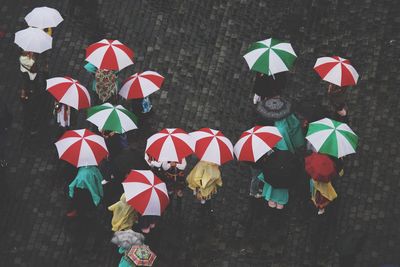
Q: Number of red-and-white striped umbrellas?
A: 9